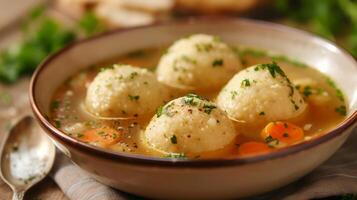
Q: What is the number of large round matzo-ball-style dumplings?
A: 4